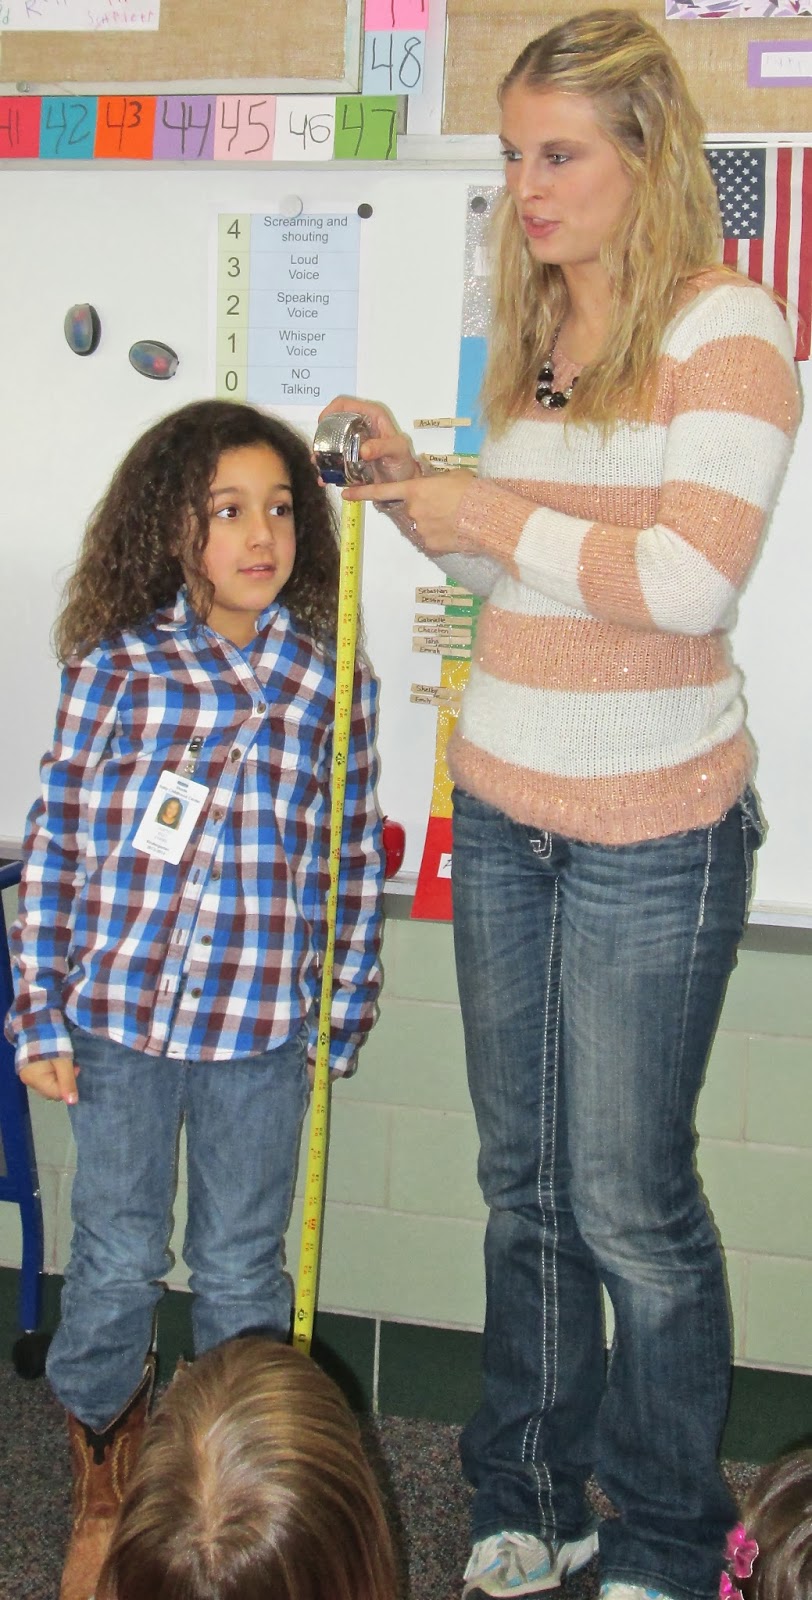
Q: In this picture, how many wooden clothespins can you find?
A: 11